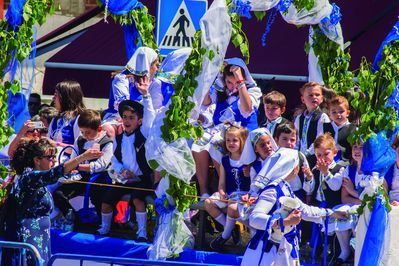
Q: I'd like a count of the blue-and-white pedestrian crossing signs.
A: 1